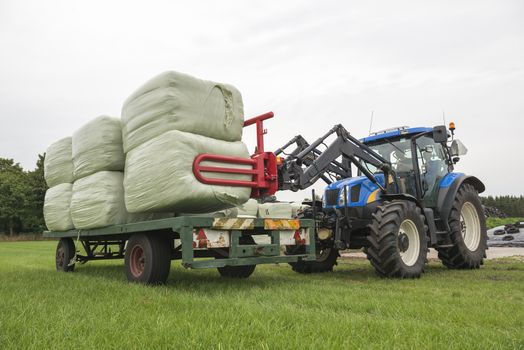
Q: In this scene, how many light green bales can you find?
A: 6